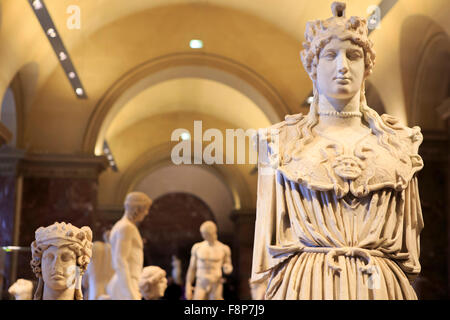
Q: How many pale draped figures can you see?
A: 1